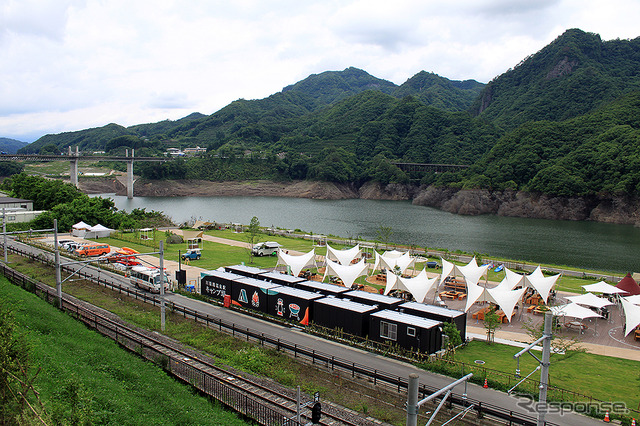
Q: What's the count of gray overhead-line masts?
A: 5